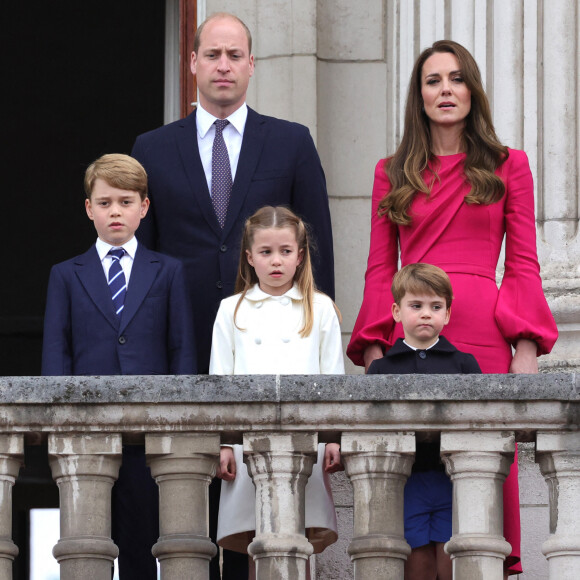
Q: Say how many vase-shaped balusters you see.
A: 7